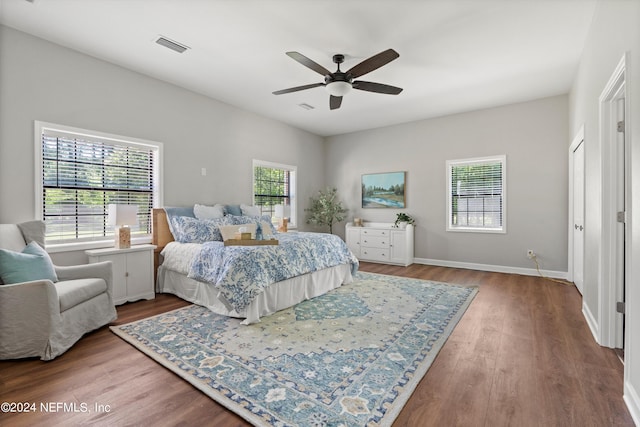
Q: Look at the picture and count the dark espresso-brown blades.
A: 5